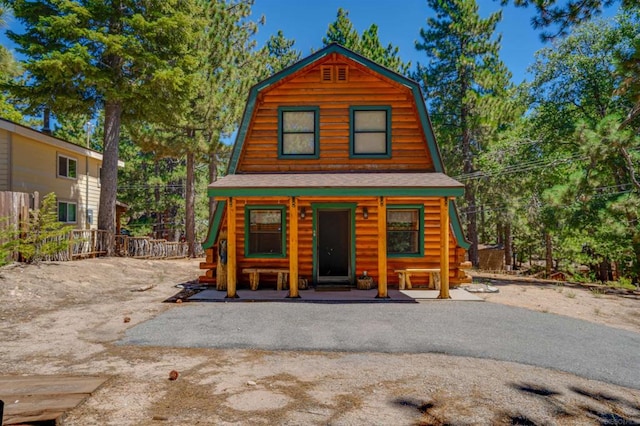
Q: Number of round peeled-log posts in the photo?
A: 4